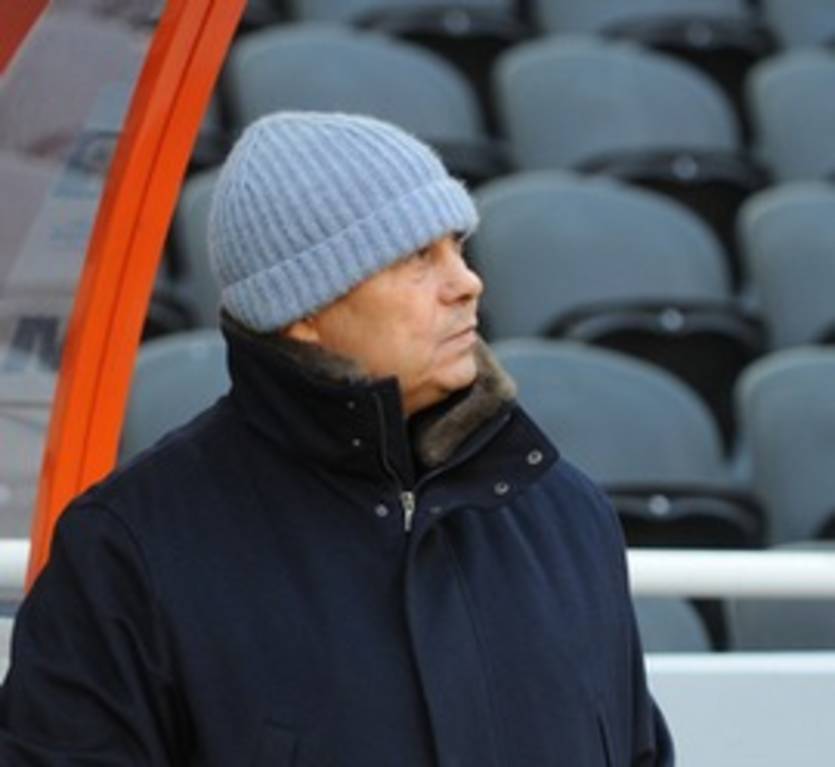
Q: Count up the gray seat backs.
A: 14